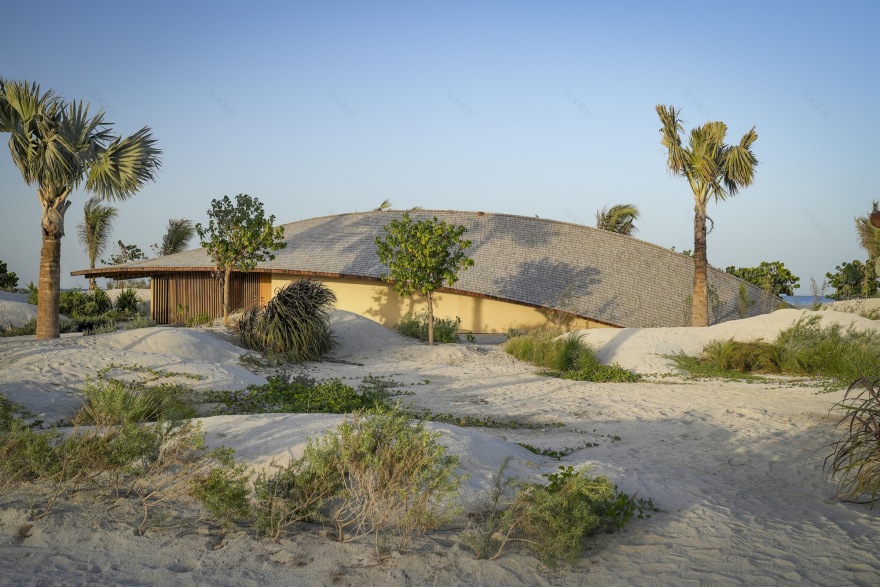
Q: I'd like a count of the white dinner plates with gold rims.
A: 0